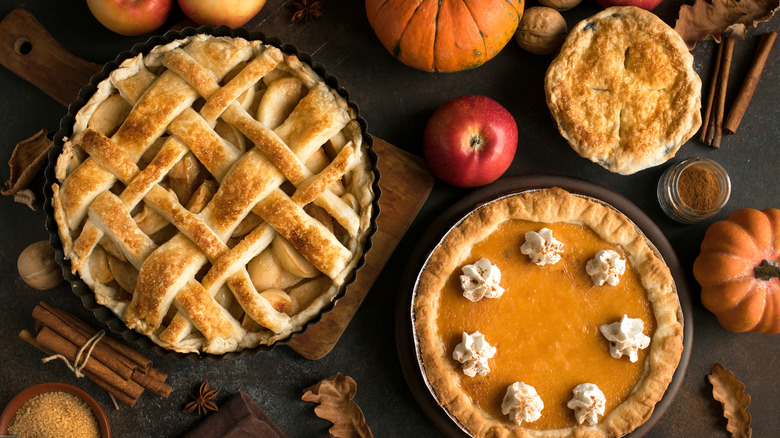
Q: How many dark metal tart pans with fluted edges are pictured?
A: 1